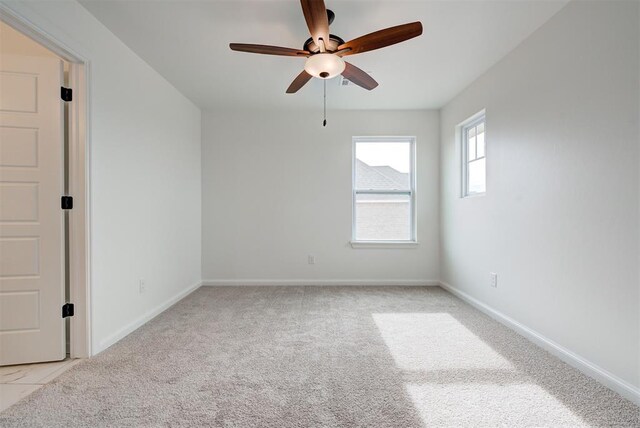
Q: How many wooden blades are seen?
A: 5